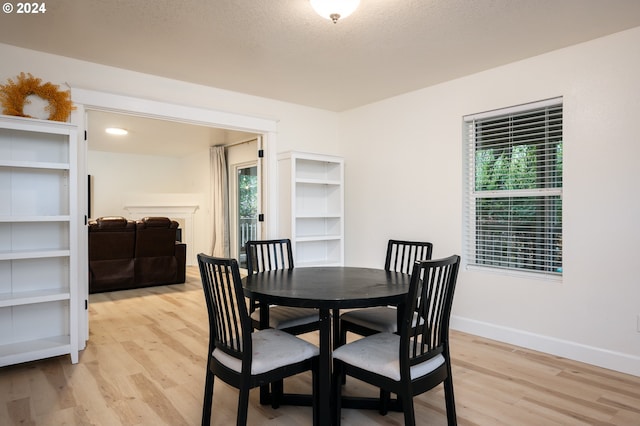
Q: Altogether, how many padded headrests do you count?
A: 2